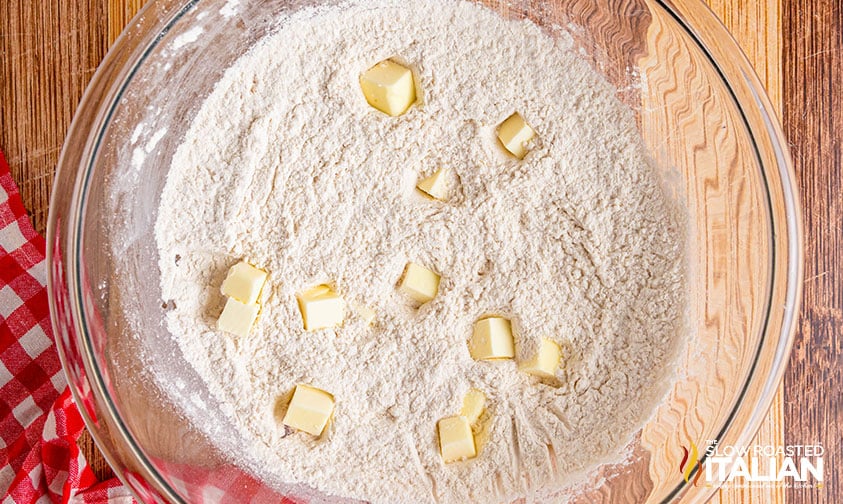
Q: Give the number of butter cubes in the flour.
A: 12